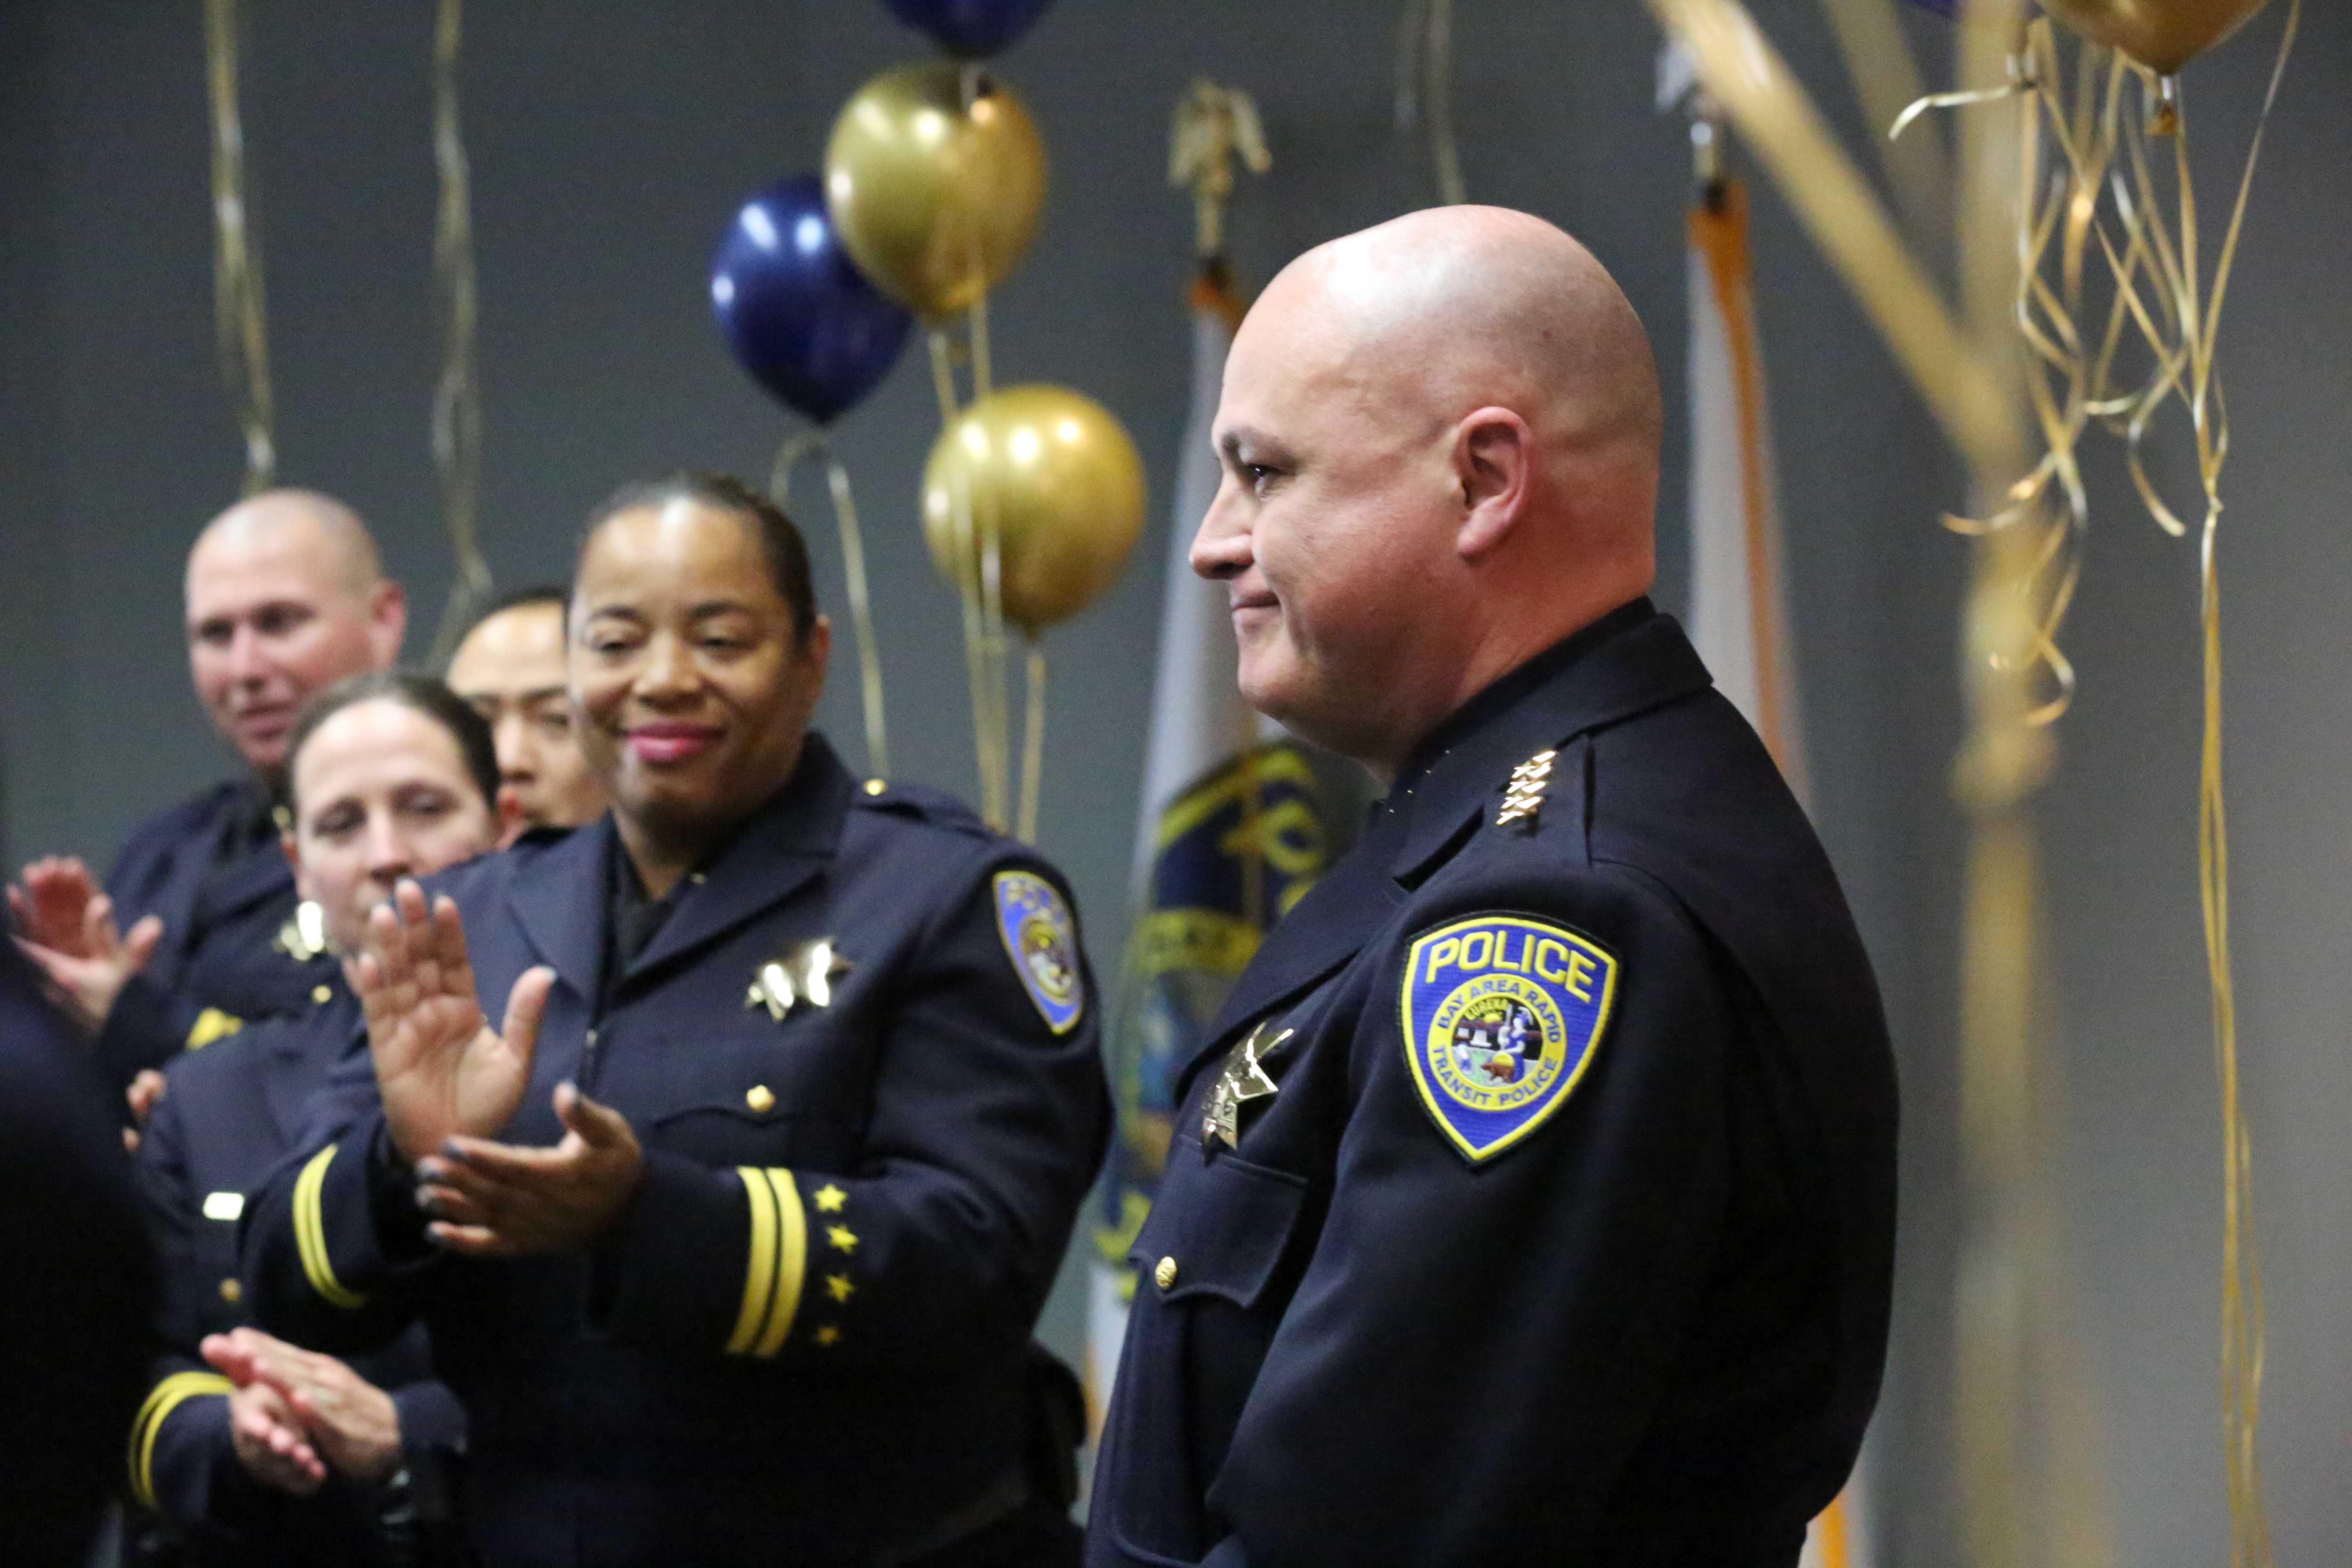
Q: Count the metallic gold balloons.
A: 3